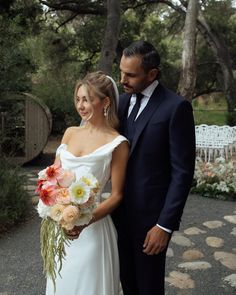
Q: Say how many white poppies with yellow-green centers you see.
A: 2